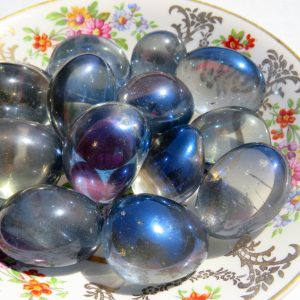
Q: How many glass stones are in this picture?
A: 13